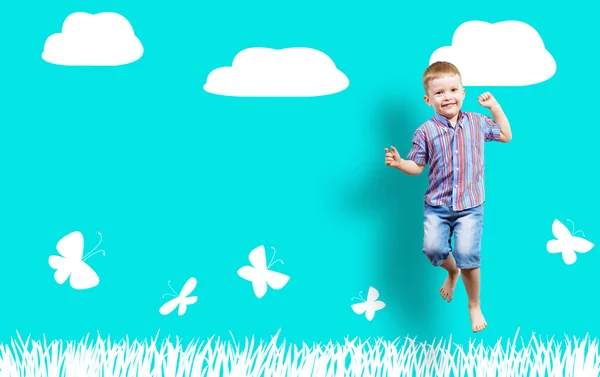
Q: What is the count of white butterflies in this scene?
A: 5